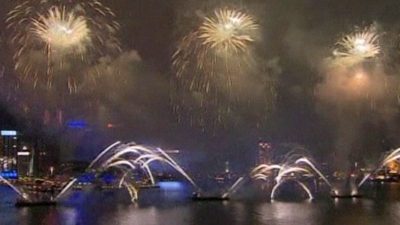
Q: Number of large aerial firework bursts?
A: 3